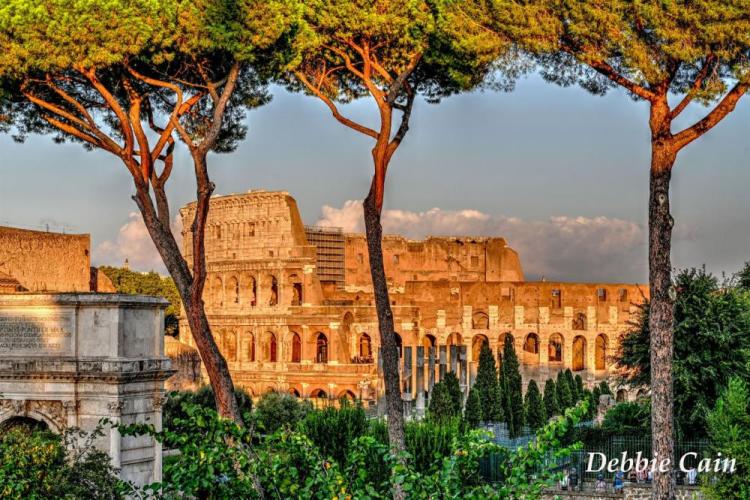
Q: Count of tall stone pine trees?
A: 3